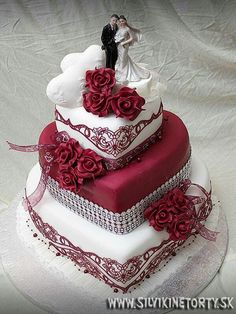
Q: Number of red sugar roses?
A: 9